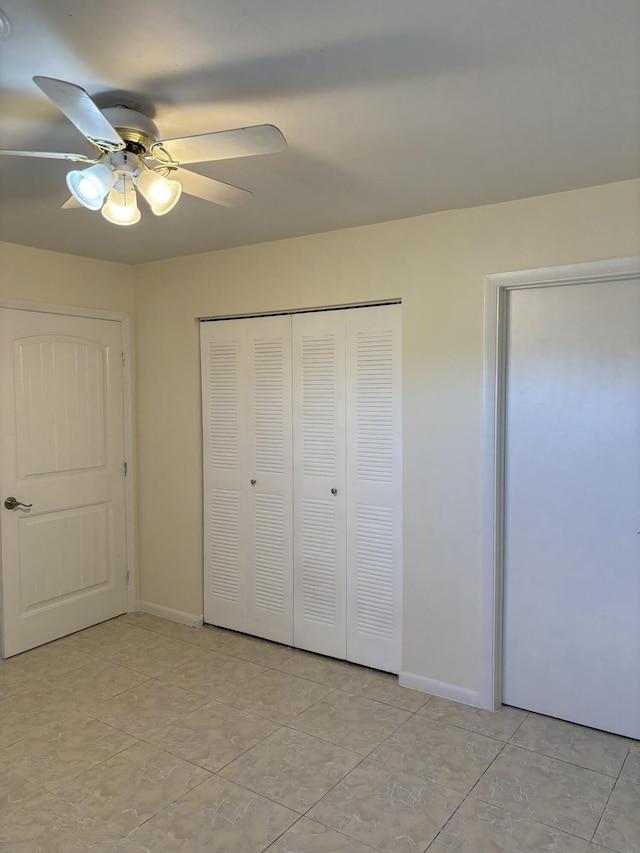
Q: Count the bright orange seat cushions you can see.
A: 0